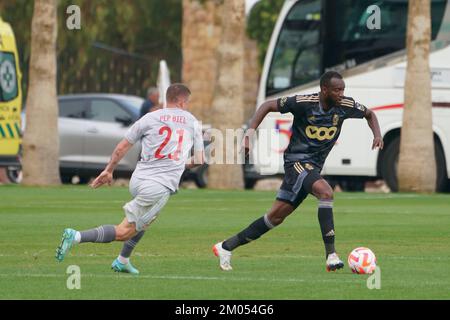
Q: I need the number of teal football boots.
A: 2